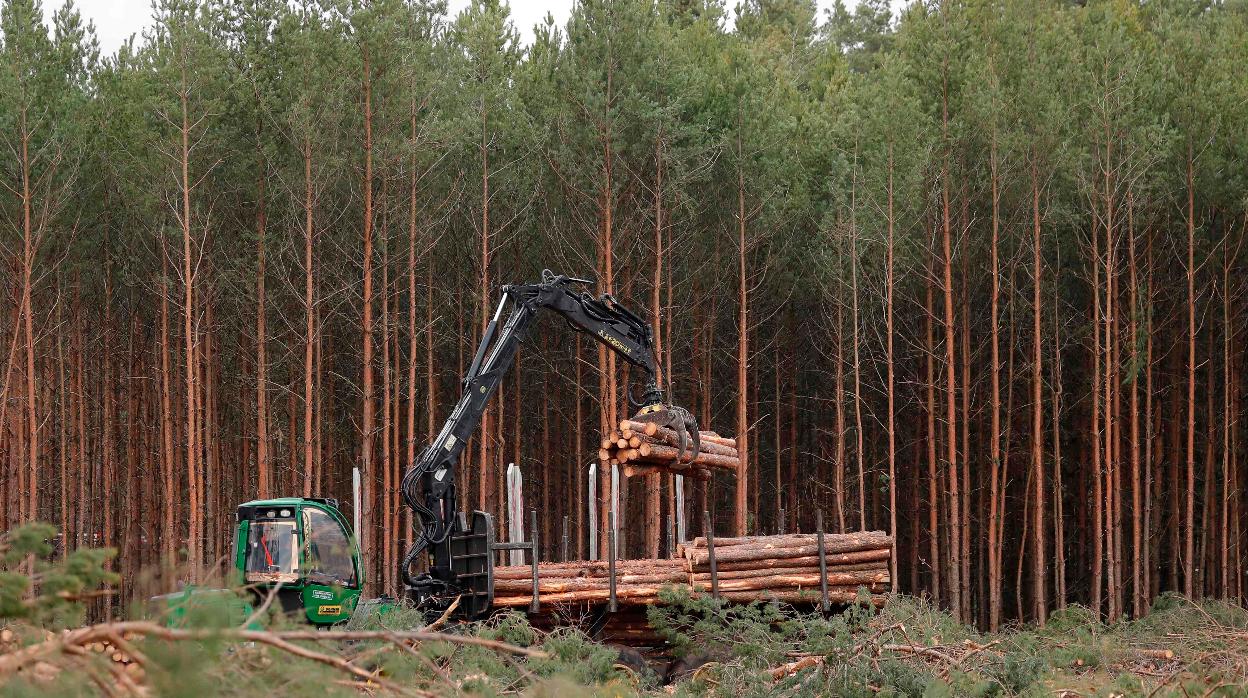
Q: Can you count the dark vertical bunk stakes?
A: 7